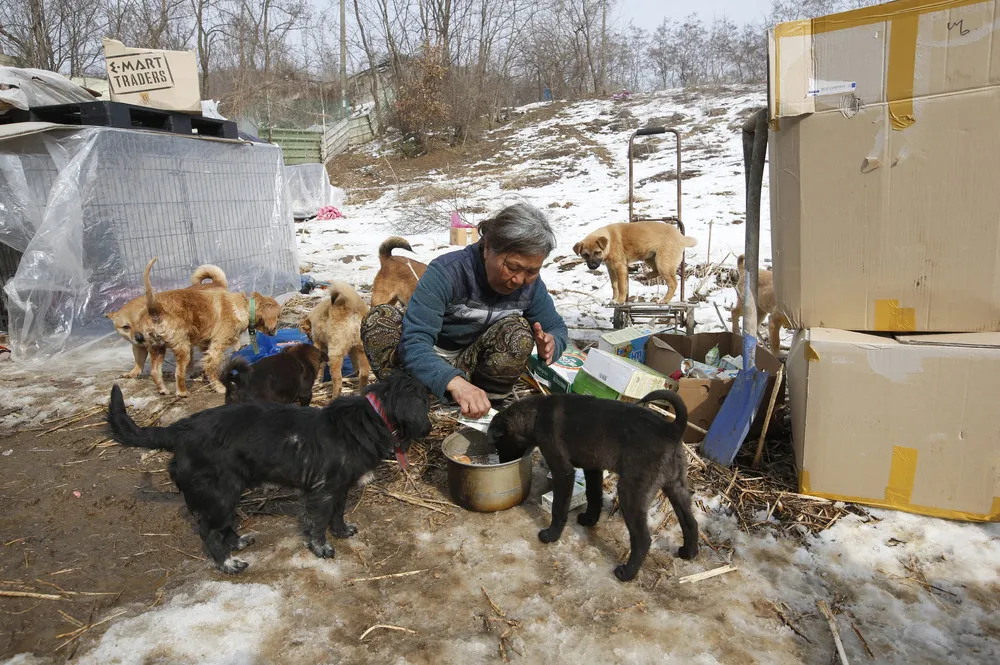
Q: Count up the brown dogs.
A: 6